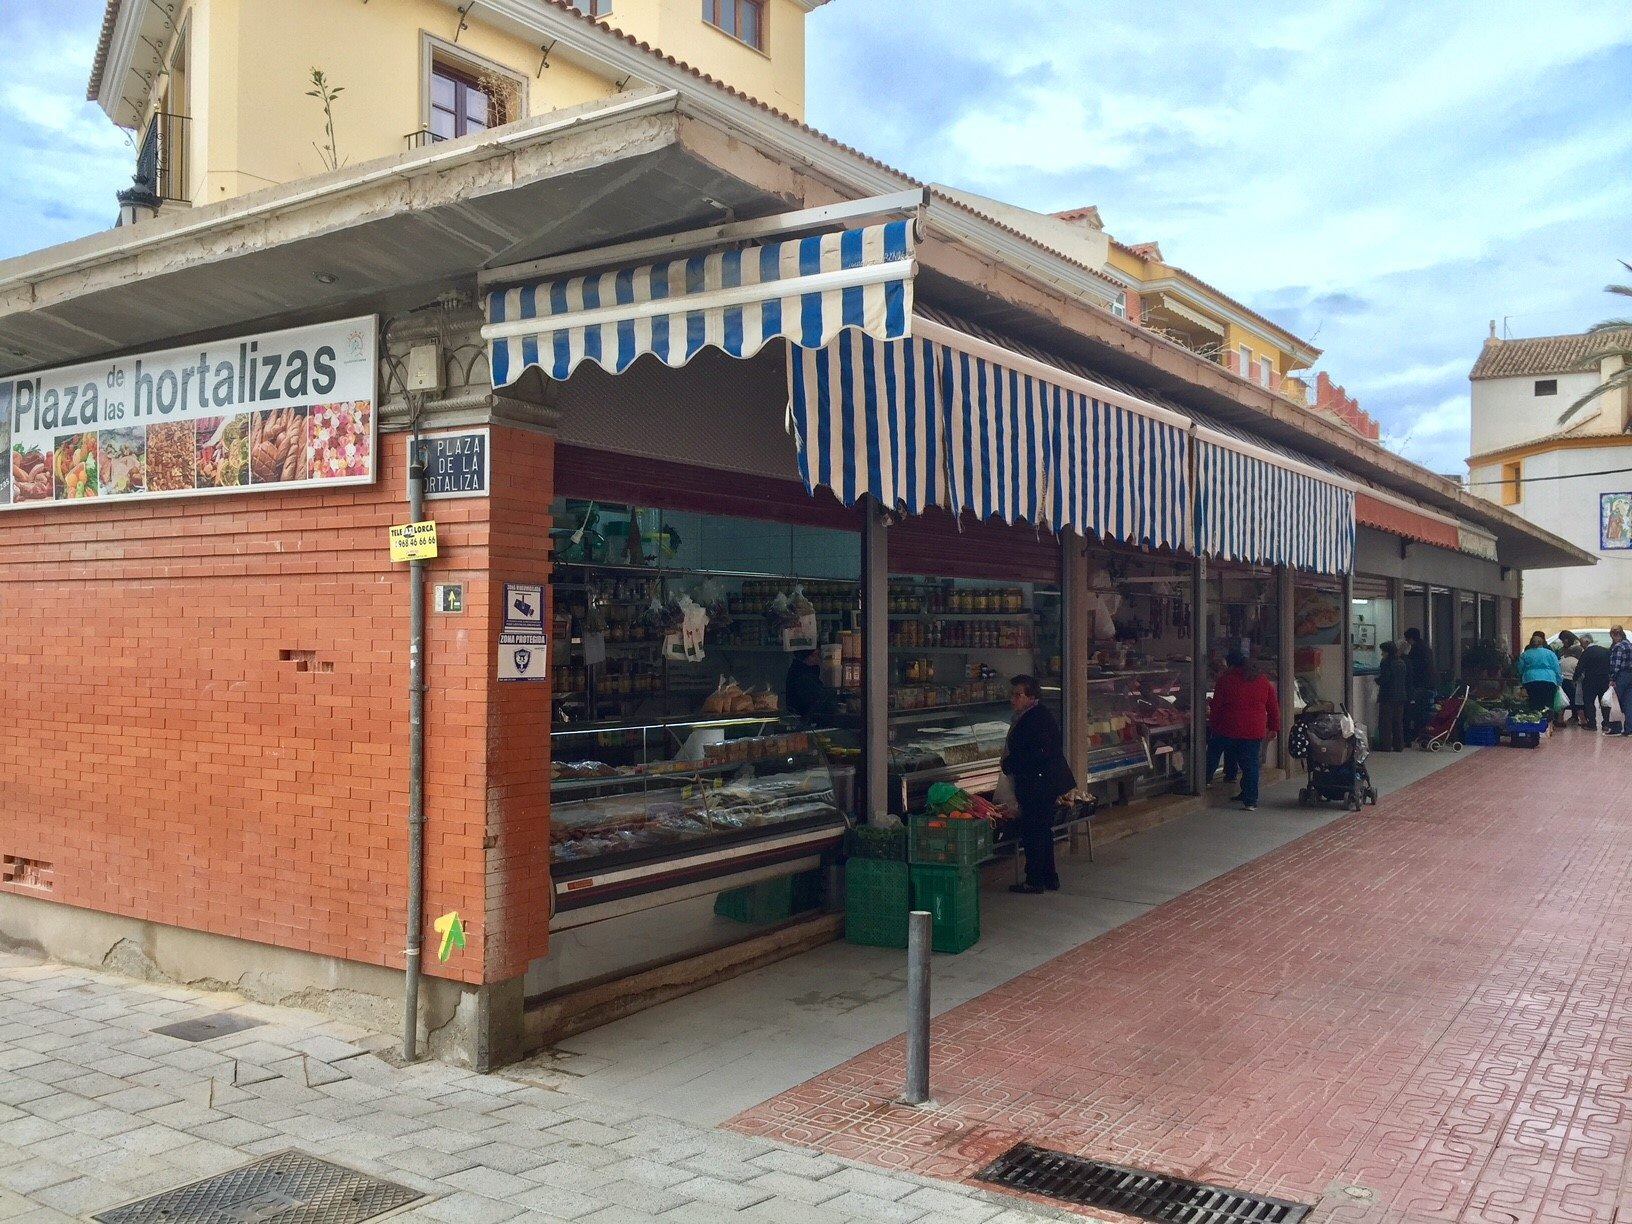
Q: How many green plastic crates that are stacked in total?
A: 4